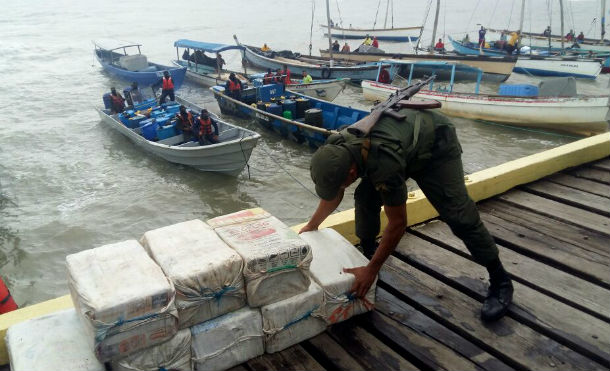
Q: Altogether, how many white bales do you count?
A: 8